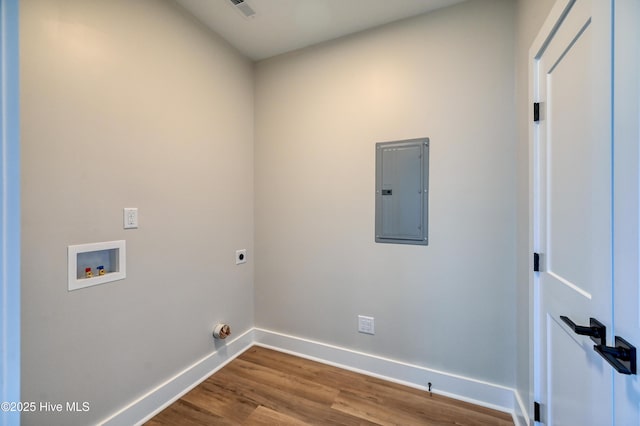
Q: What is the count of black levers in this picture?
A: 2